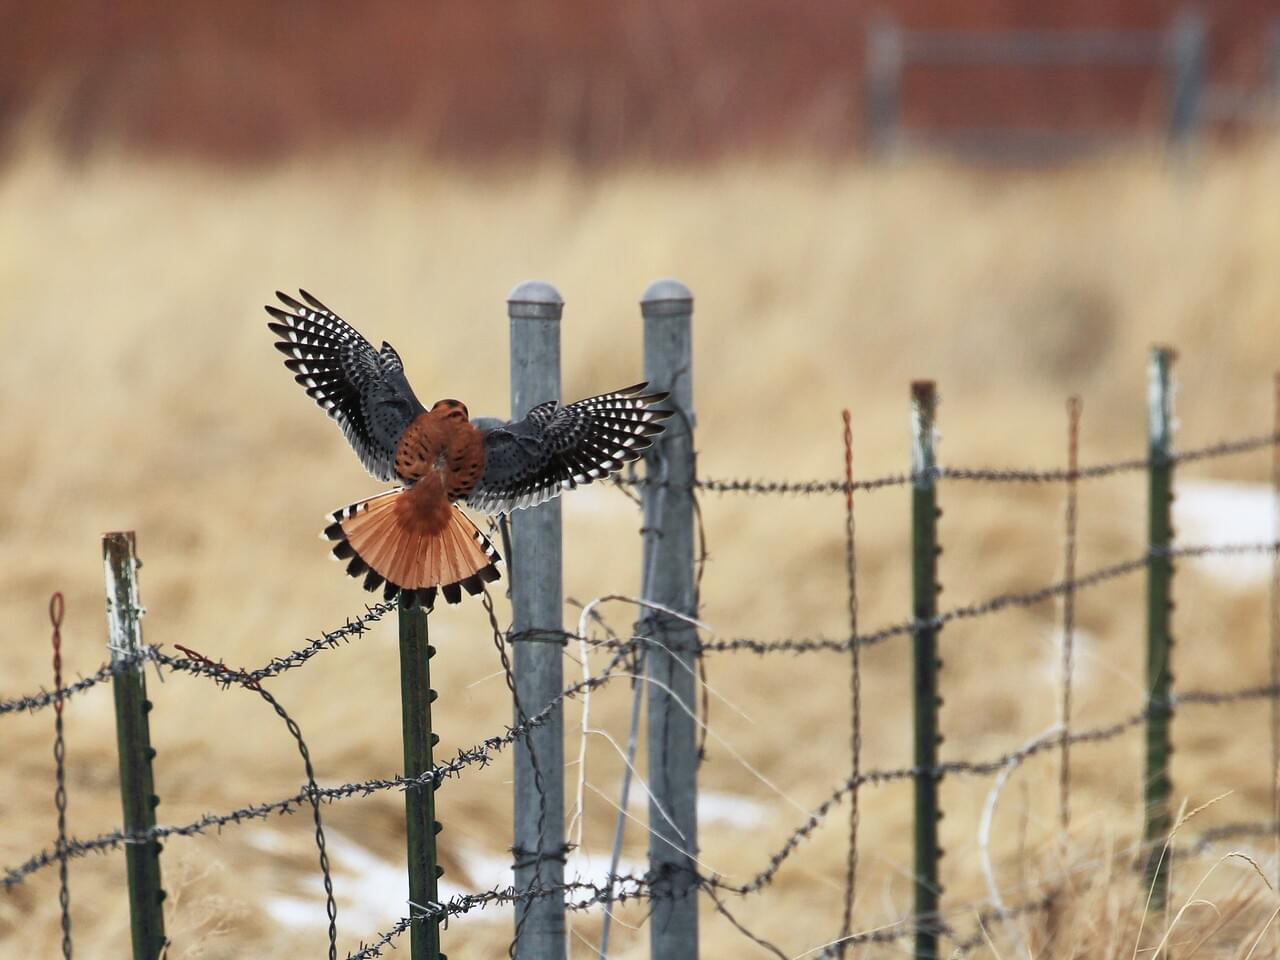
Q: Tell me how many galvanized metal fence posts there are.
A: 2